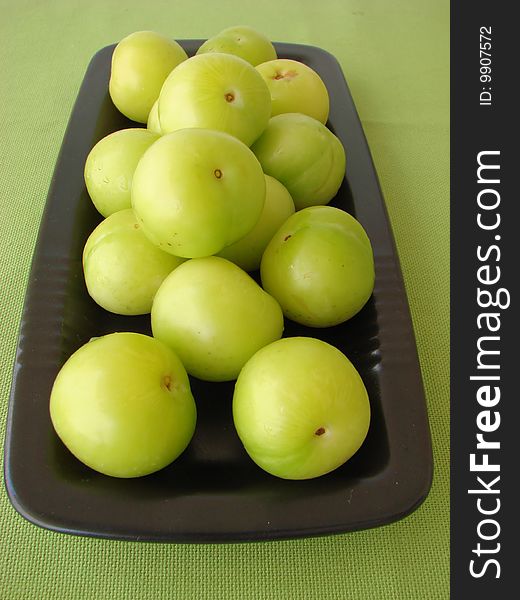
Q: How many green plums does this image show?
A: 14